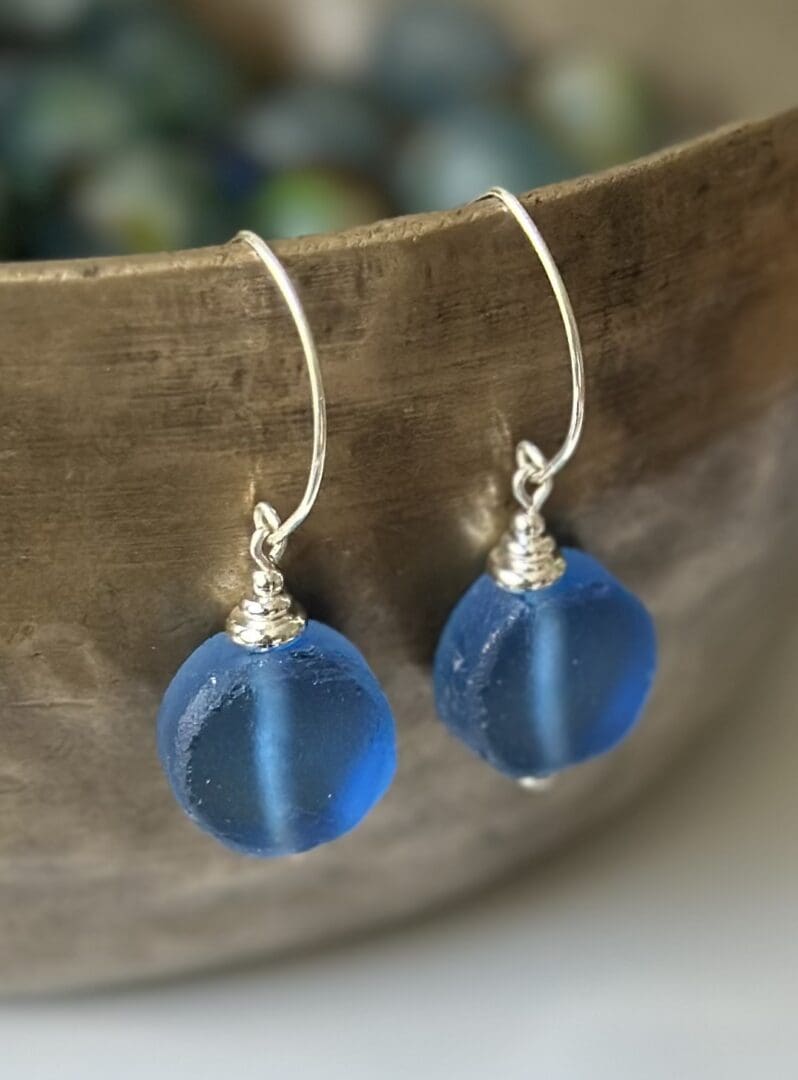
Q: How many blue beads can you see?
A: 2